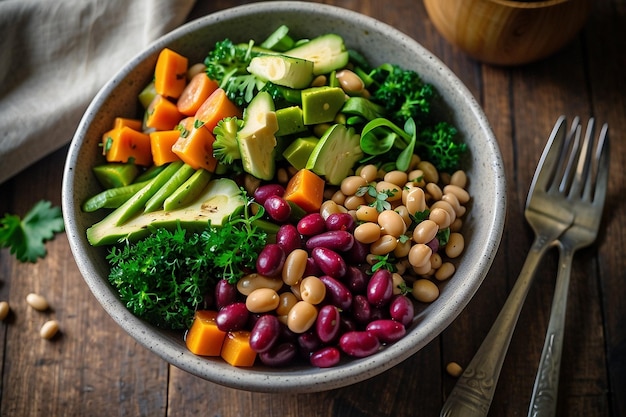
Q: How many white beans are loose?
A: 4